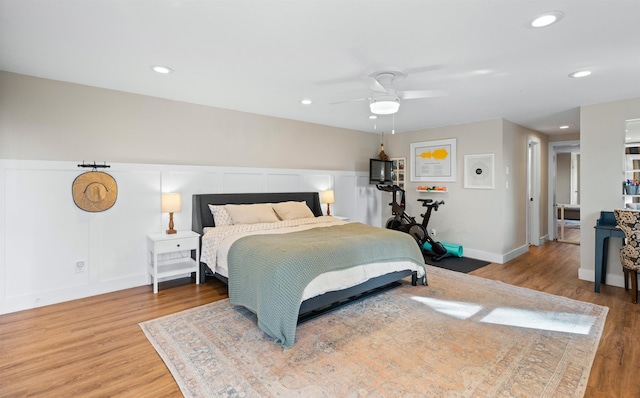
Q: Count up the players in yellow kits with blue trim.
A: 0